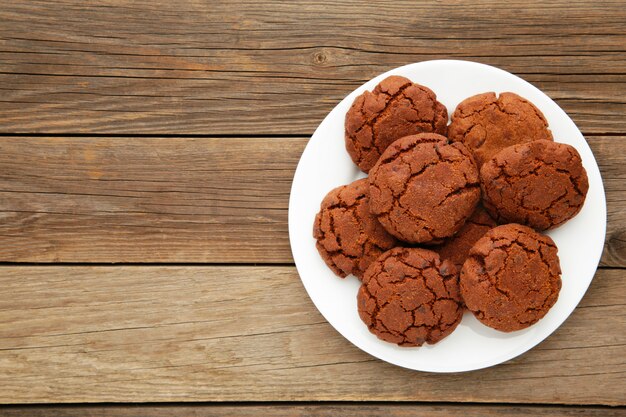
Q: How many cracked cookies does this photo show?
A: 8